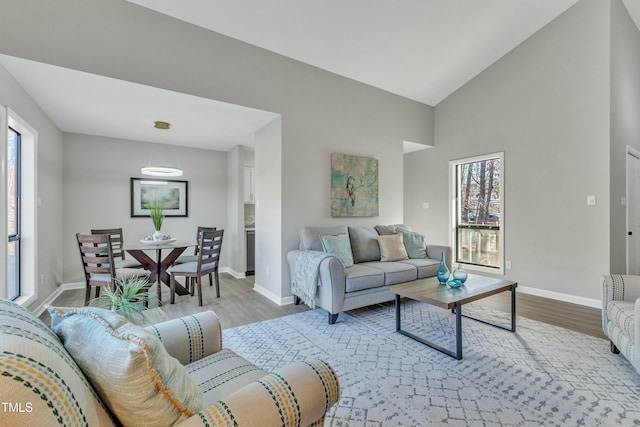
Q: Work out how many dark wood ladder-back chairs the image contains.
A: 4